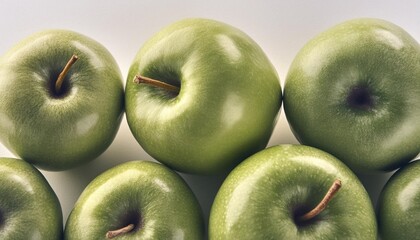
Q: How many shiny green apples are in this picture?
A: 7